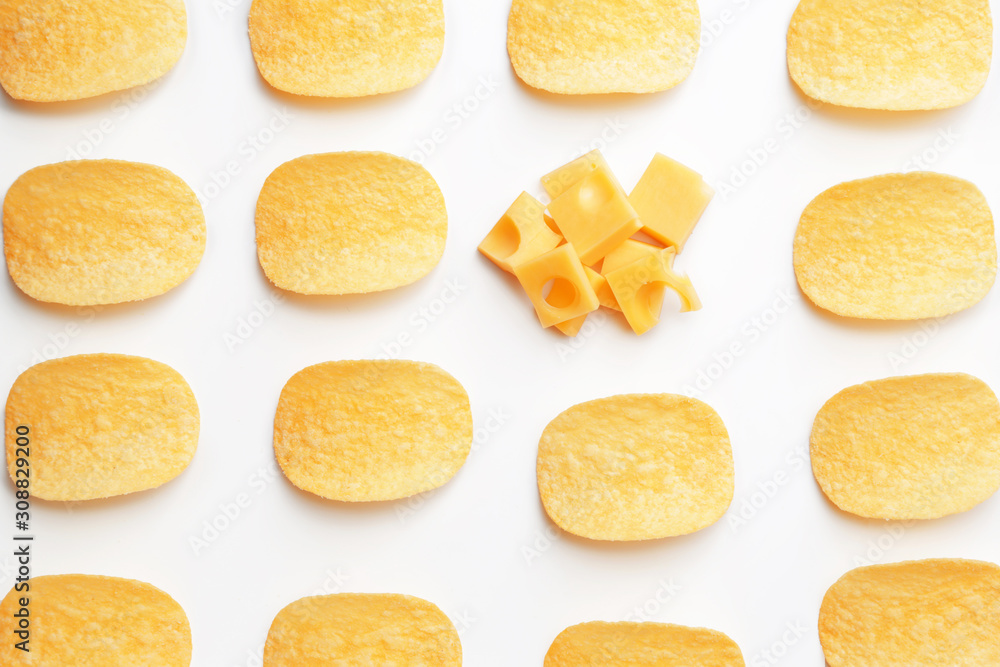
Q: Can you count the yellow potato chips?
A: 15